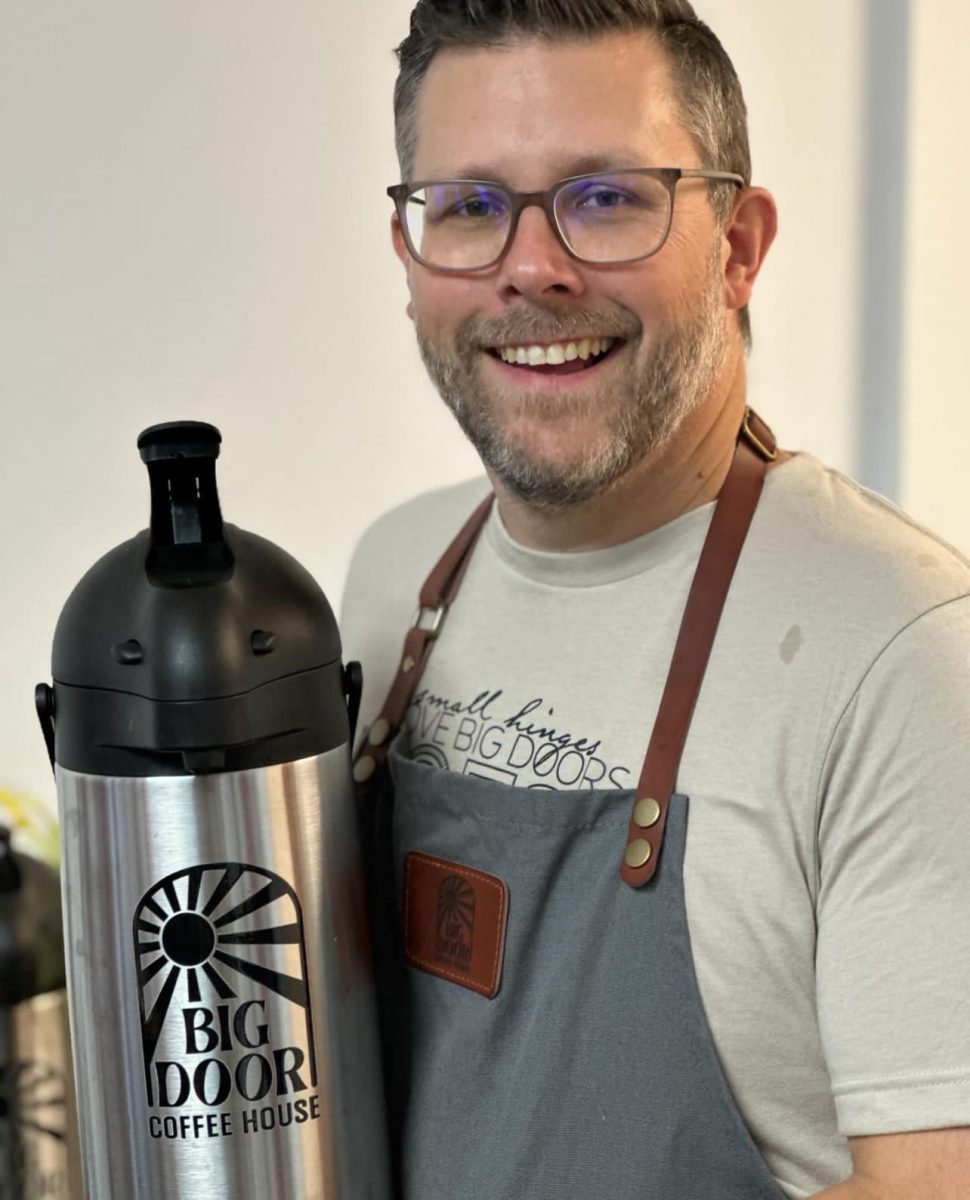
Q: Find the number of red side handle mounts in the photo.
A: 0